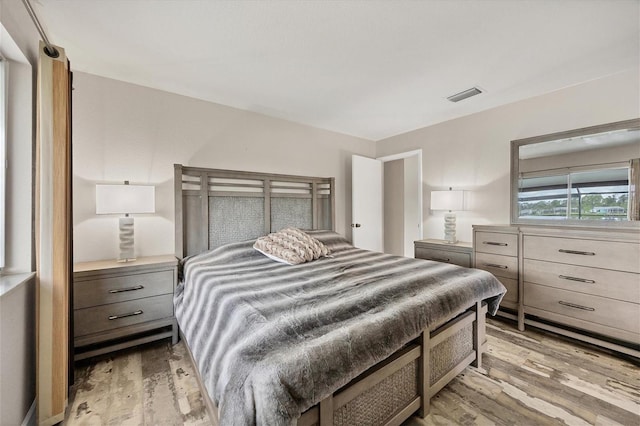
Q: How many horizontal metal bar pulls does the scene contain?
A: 8